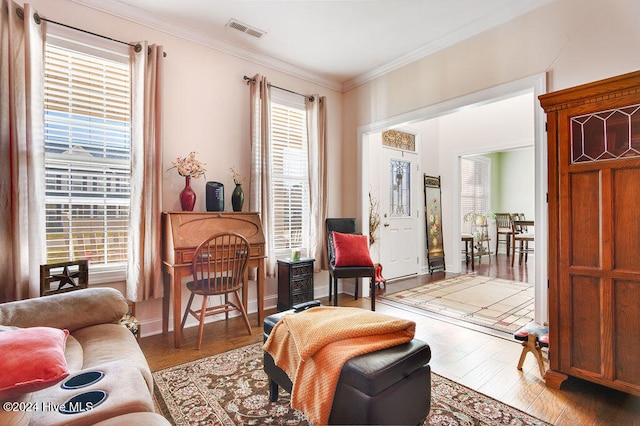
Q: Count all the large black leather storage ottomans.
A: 1